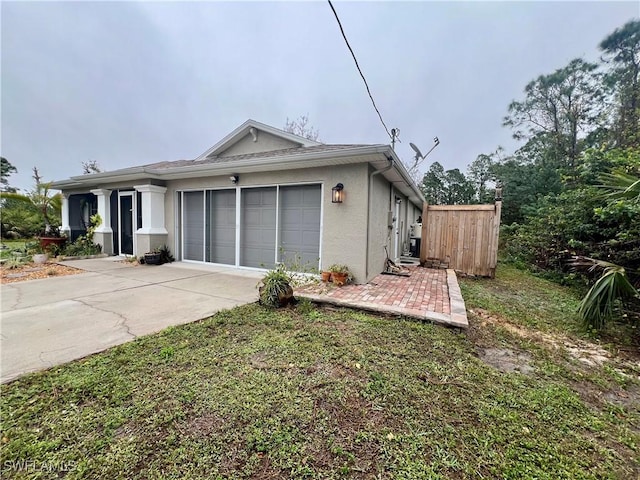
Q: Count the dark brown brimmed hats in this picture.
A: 0